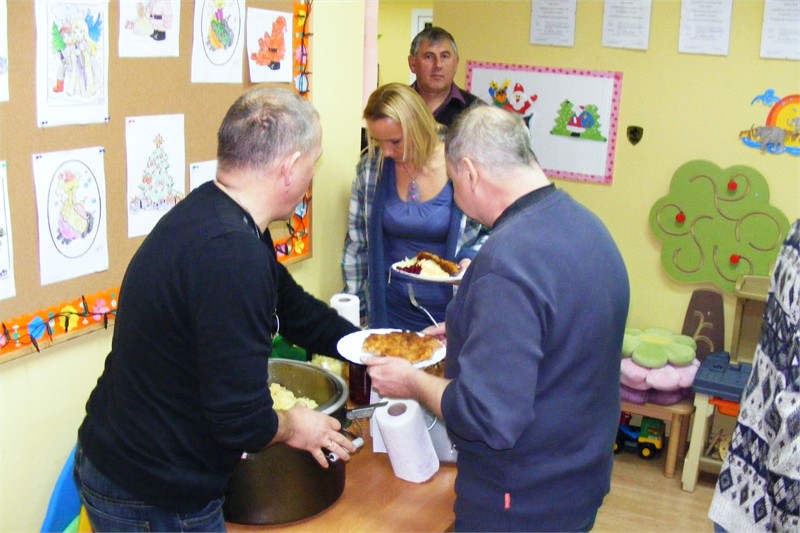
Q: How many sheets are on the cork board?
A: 9